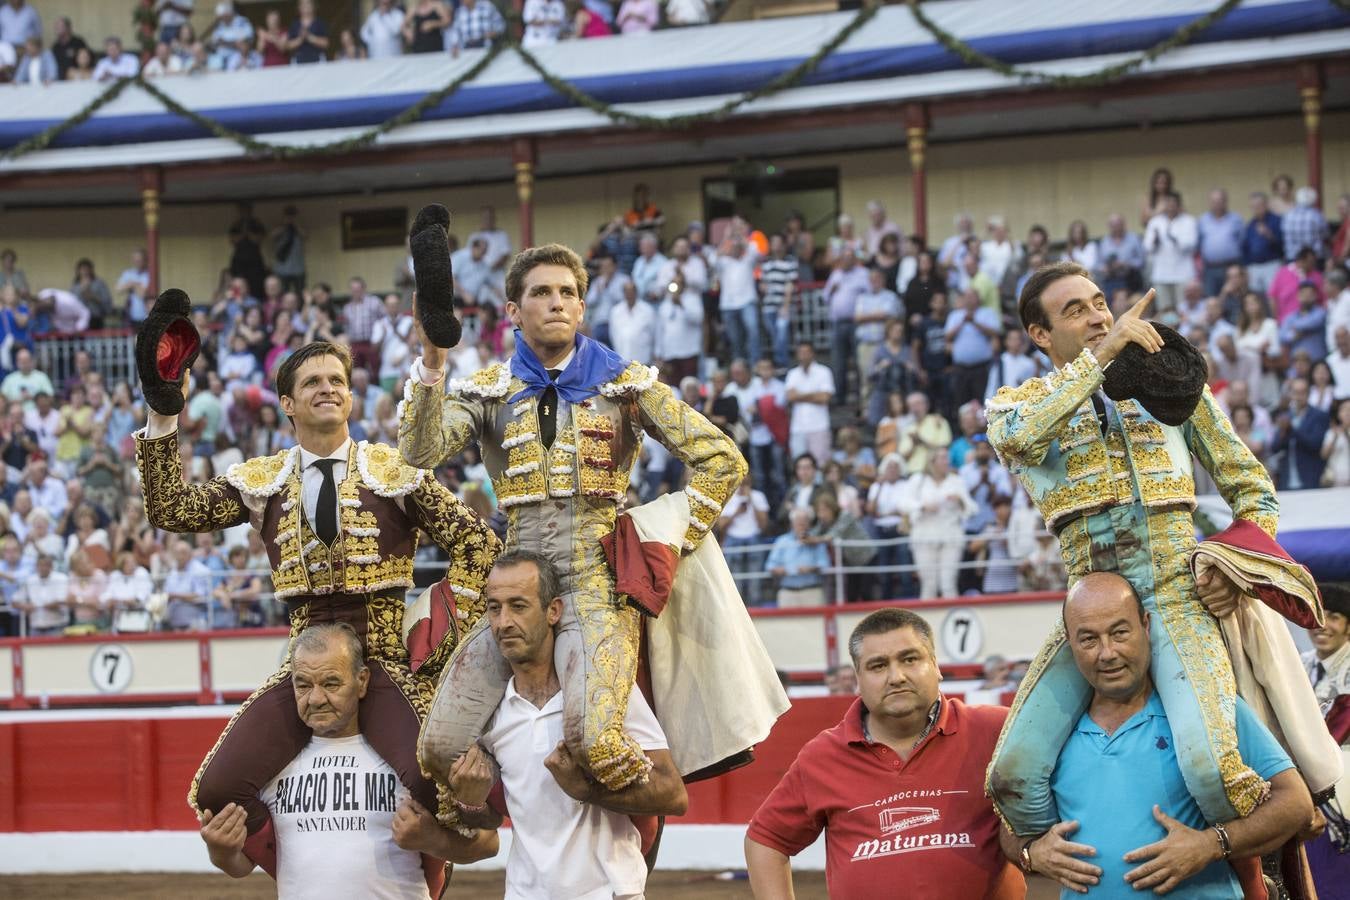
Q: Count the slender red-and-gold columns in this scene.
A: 4